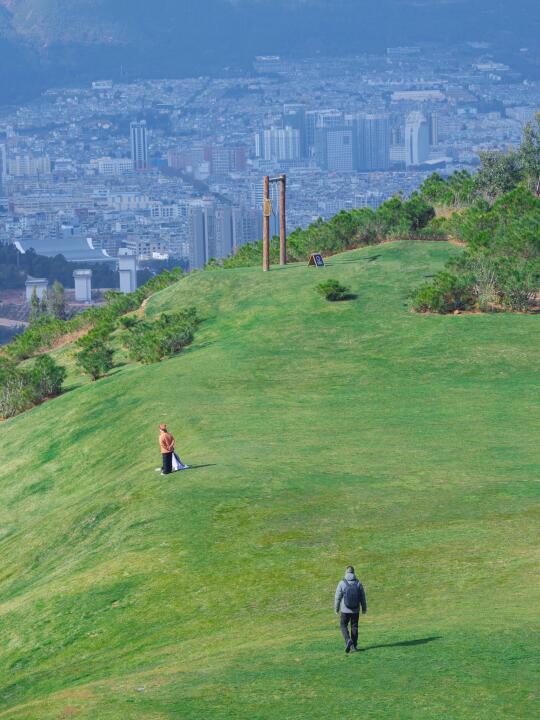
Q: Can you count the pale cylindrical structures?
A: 3